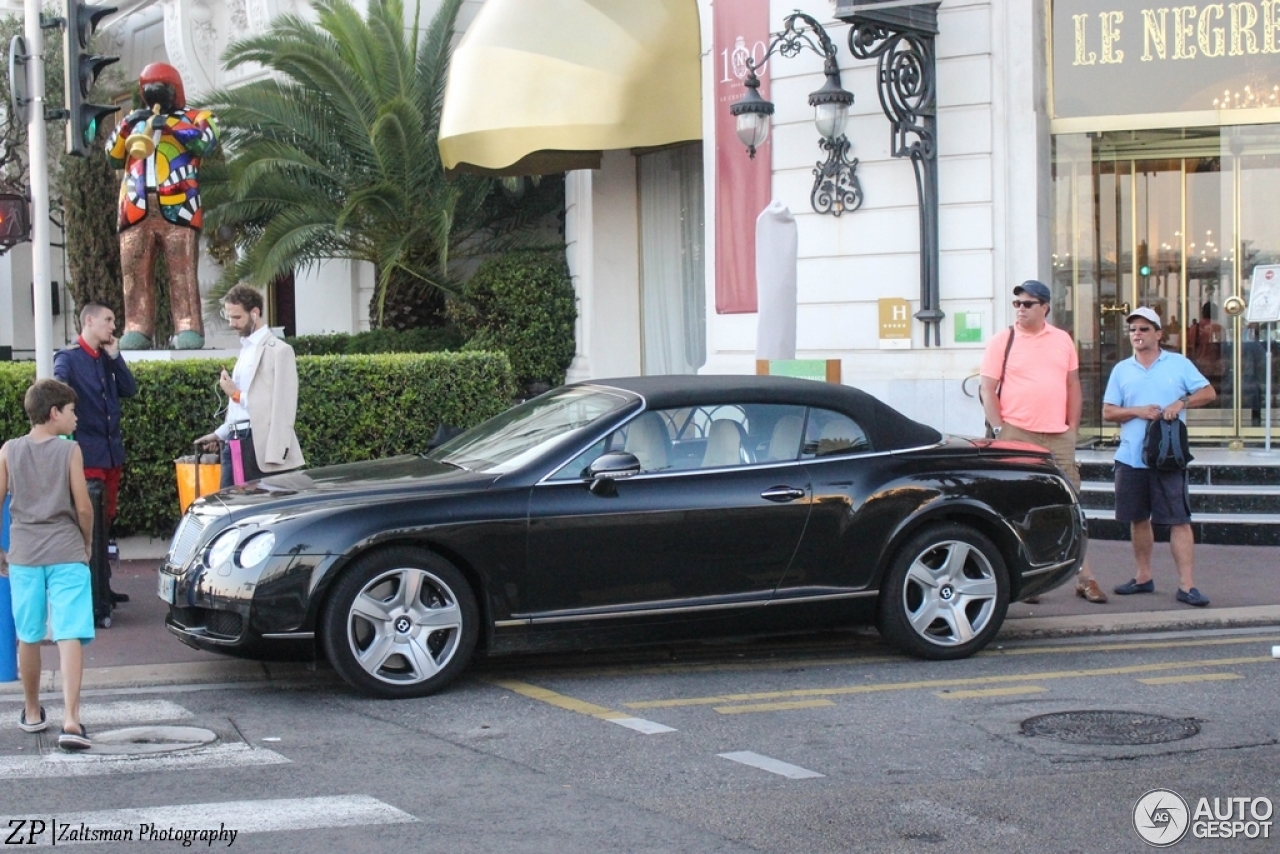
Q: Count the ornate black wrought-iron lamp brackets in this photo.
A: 1